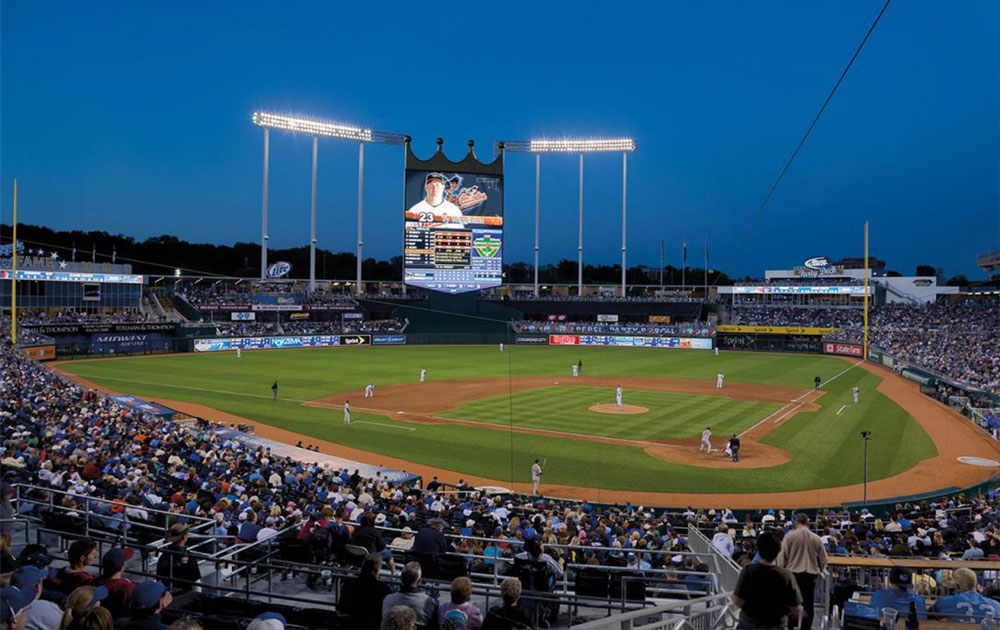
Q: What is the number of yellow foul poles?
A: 2